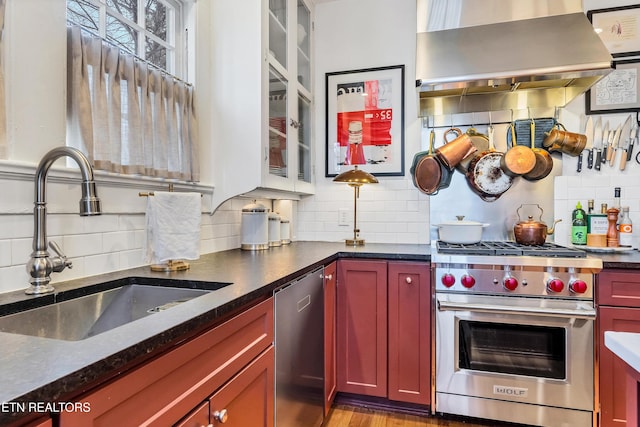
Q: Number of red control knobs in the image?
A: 5